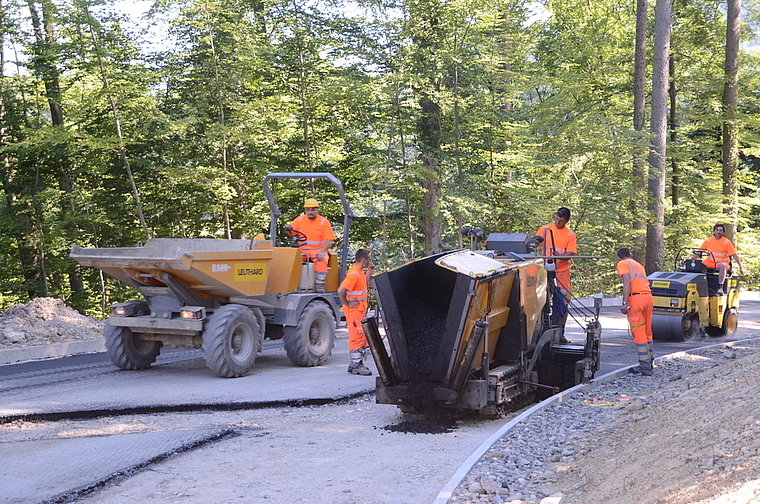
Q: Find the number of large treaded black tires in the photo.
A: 3